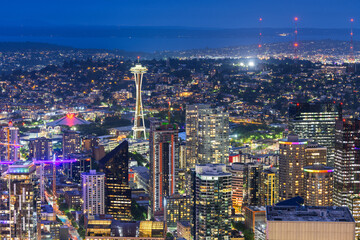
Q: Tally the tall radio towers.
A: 3